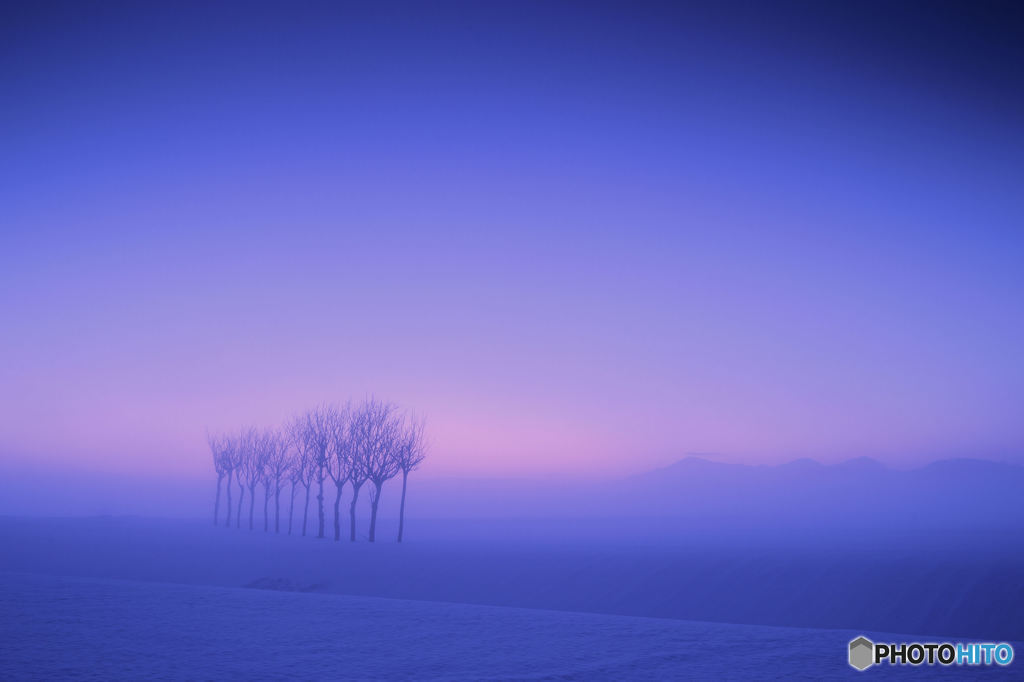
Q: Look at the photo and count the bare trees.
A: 13